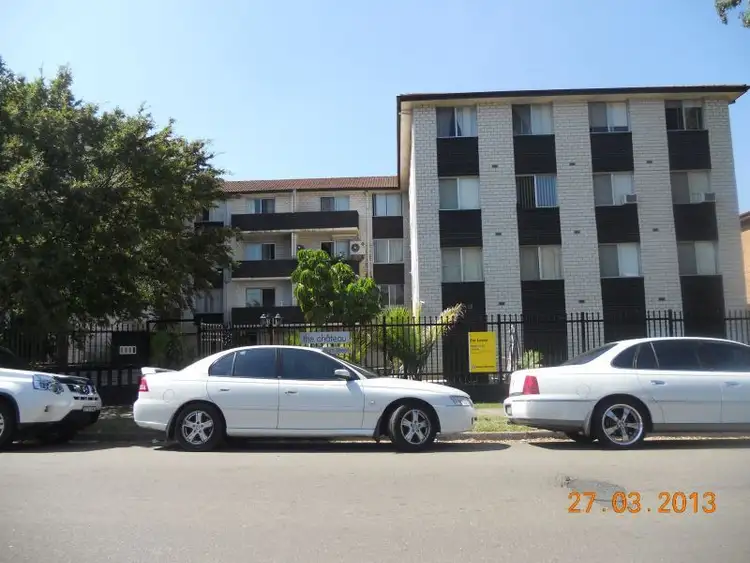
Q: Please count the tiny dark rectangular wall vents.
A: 9